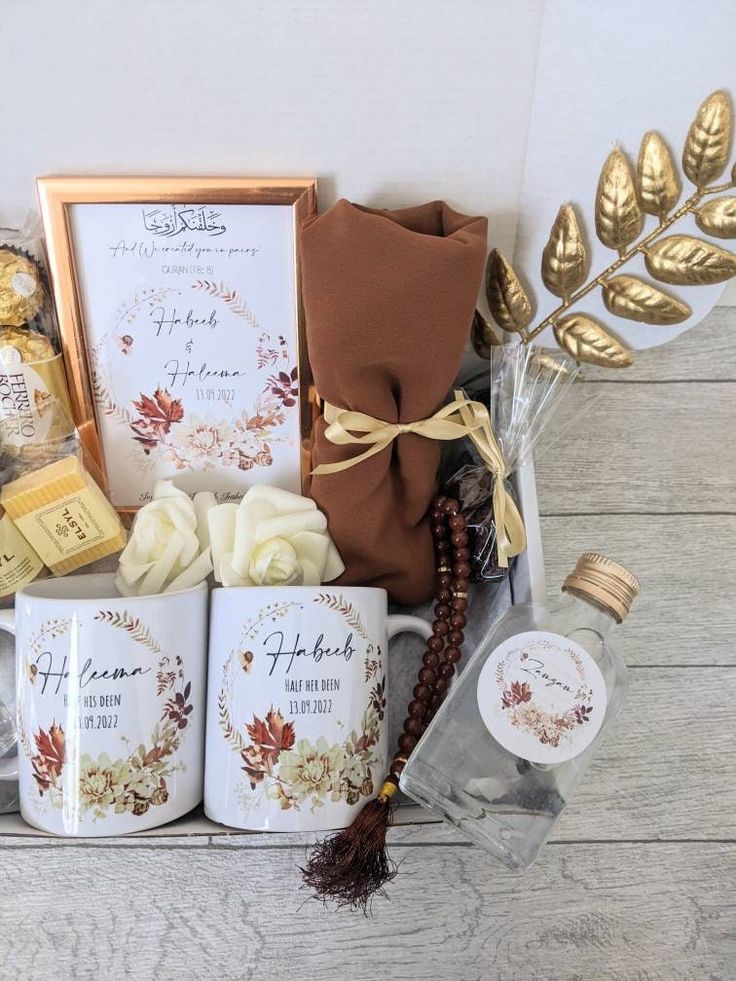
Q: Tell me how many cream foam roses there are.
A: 2